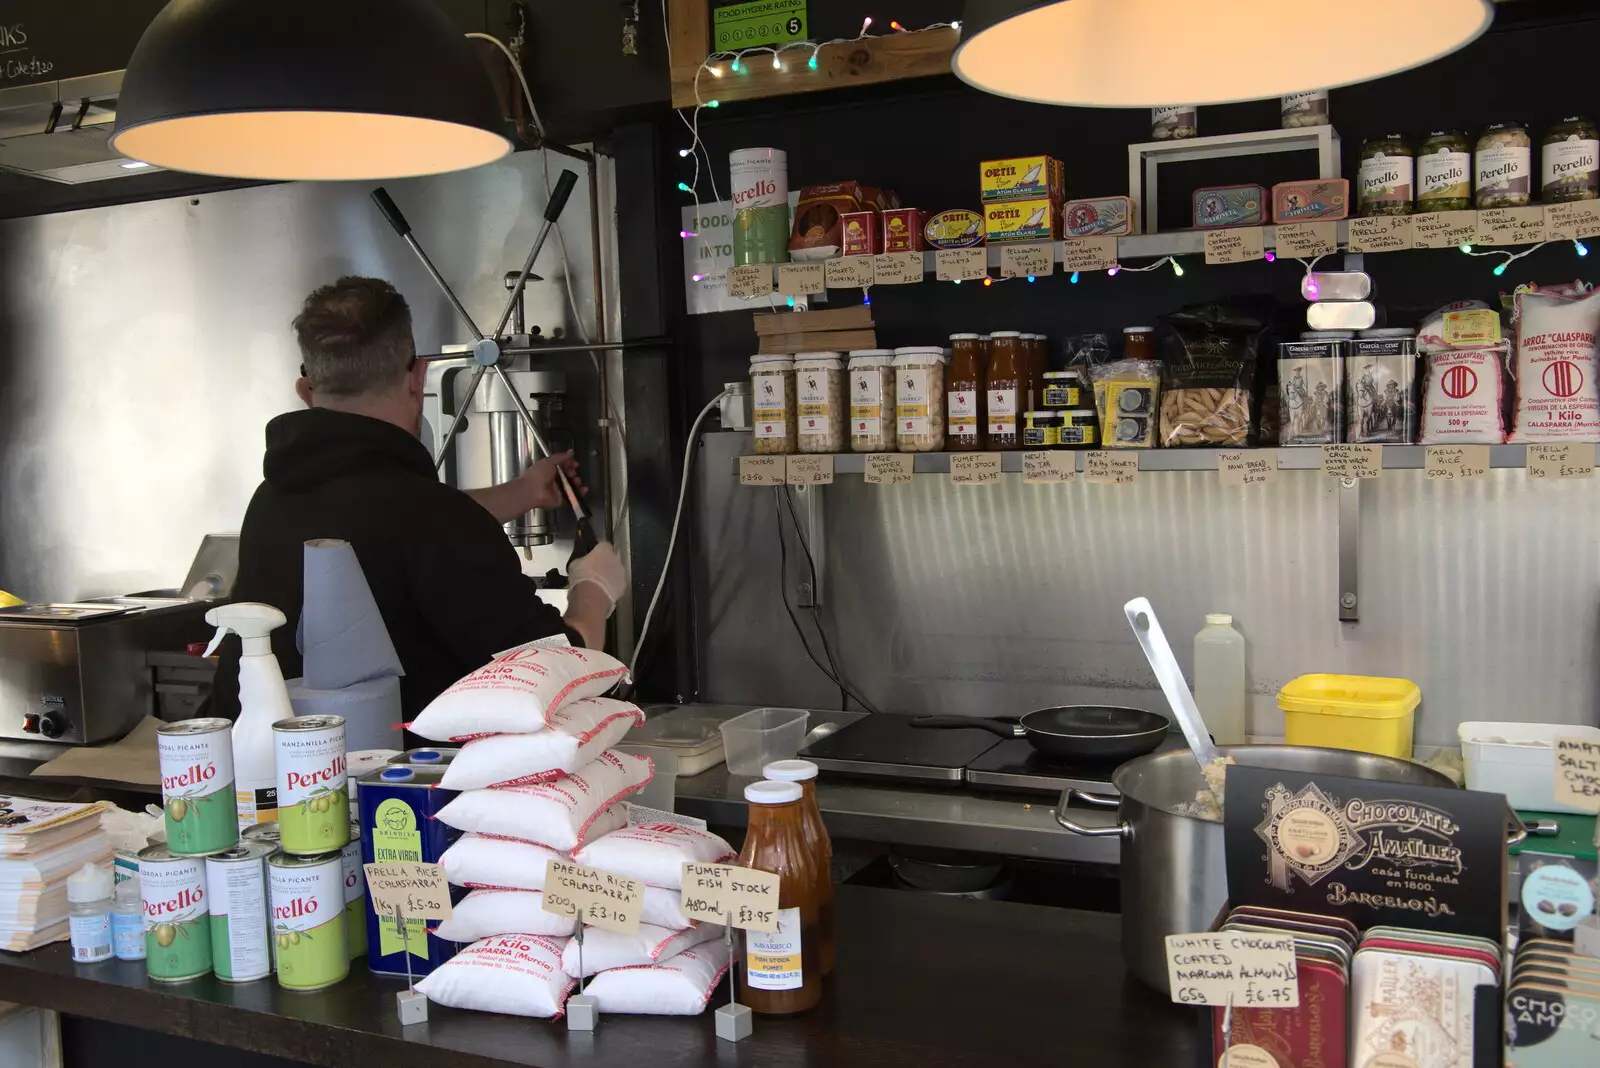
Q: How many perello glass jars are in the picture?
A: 6